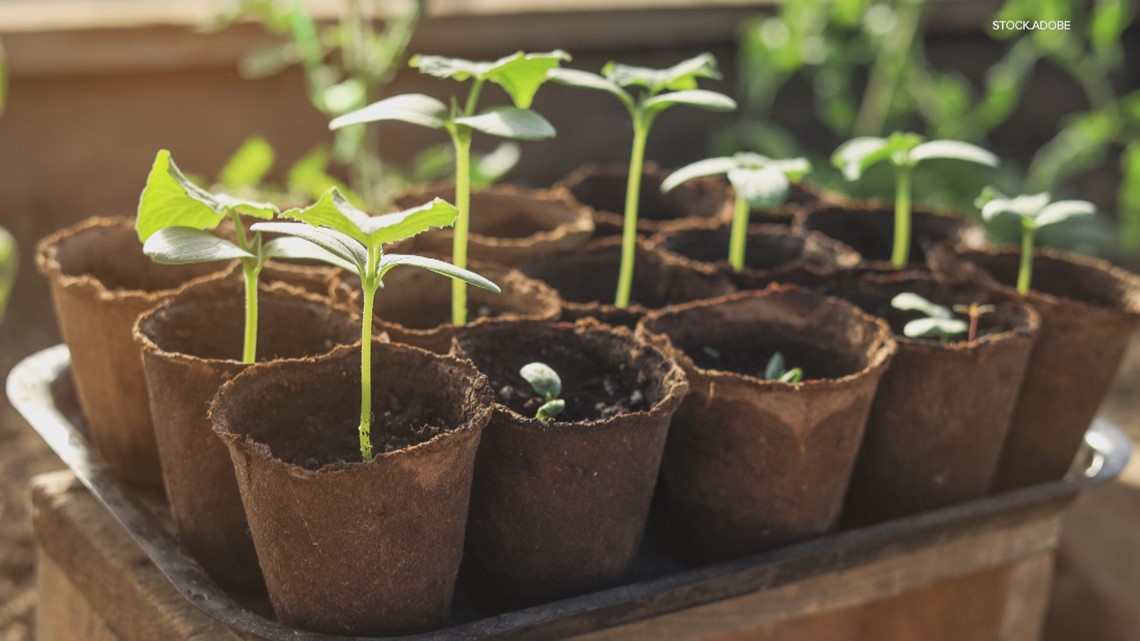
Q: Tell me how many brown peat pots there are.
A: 15